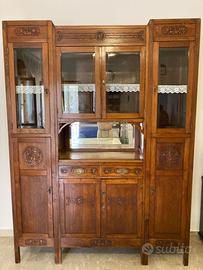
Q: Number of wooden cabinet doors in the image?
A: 4